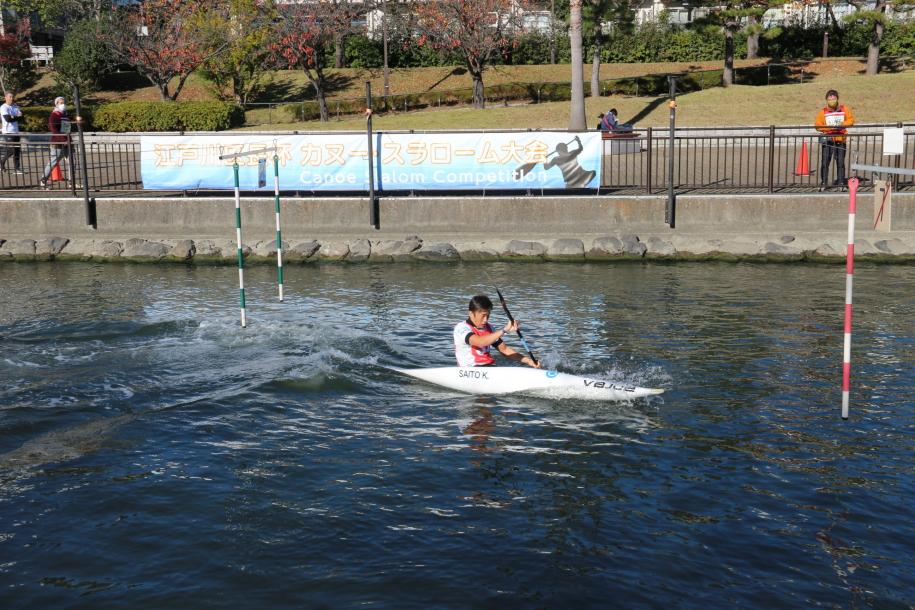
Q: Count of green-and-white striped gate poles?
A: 2